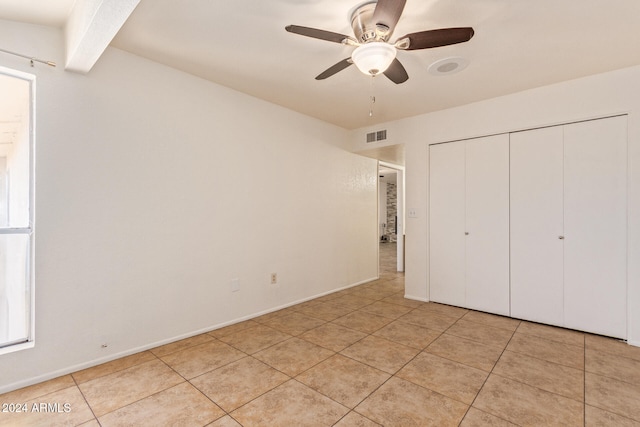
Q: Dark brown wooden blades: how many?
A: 5